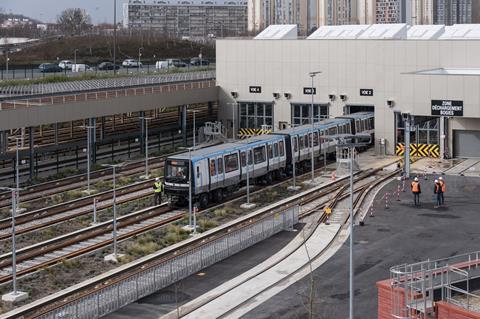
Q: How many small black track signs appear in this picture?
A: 3